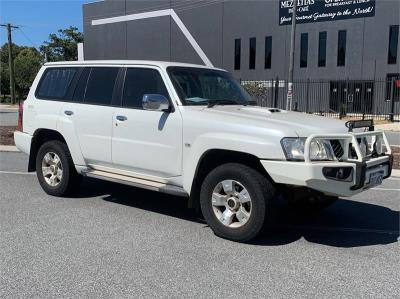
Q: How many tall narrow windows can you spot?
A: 7